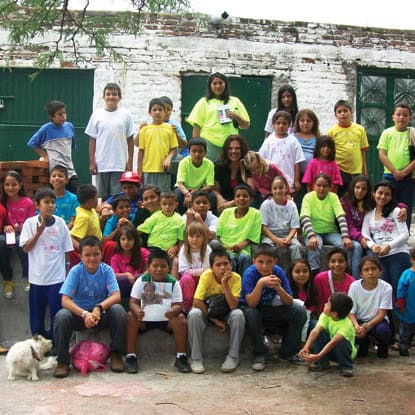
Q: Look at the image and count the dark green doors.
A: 3